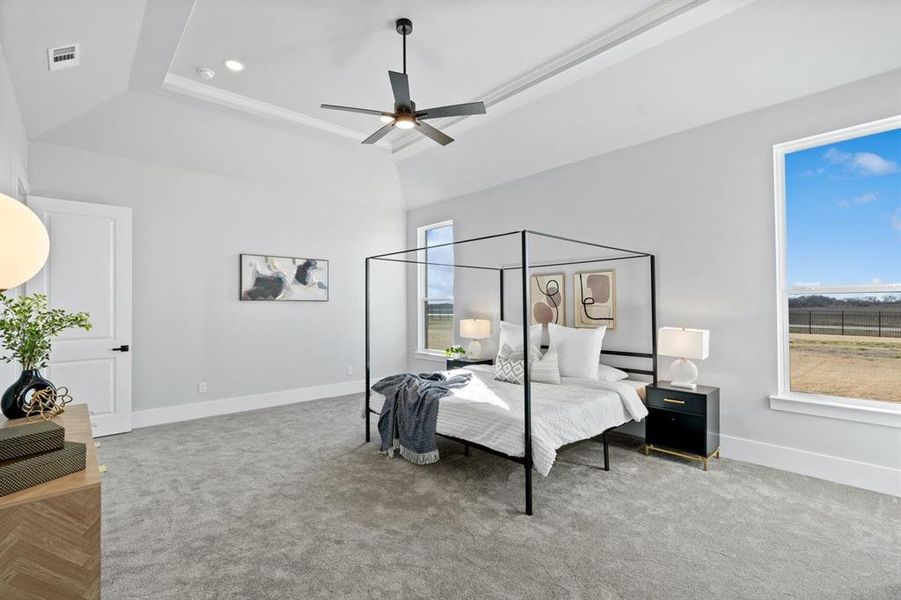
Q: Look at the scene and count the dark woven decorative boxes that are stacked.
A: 2